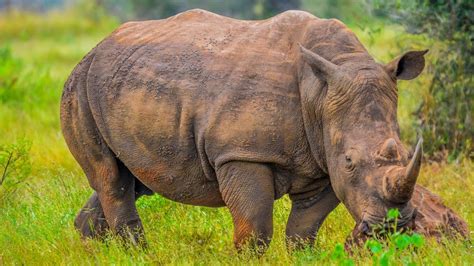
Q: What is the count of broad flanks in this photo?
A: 1